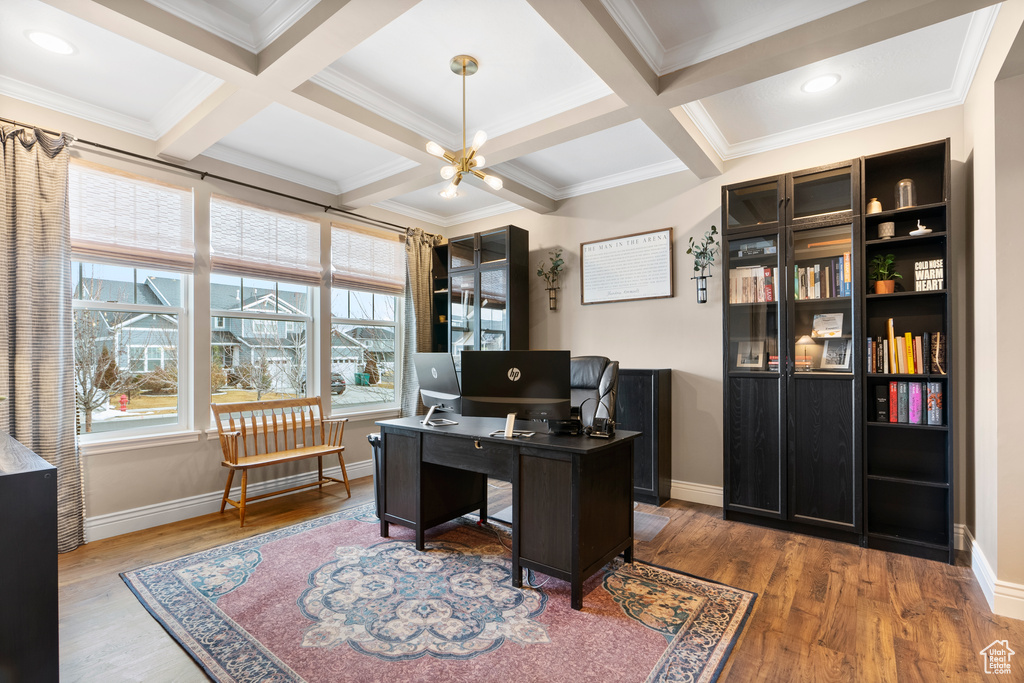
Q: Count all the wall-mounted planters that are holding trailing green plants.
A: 2